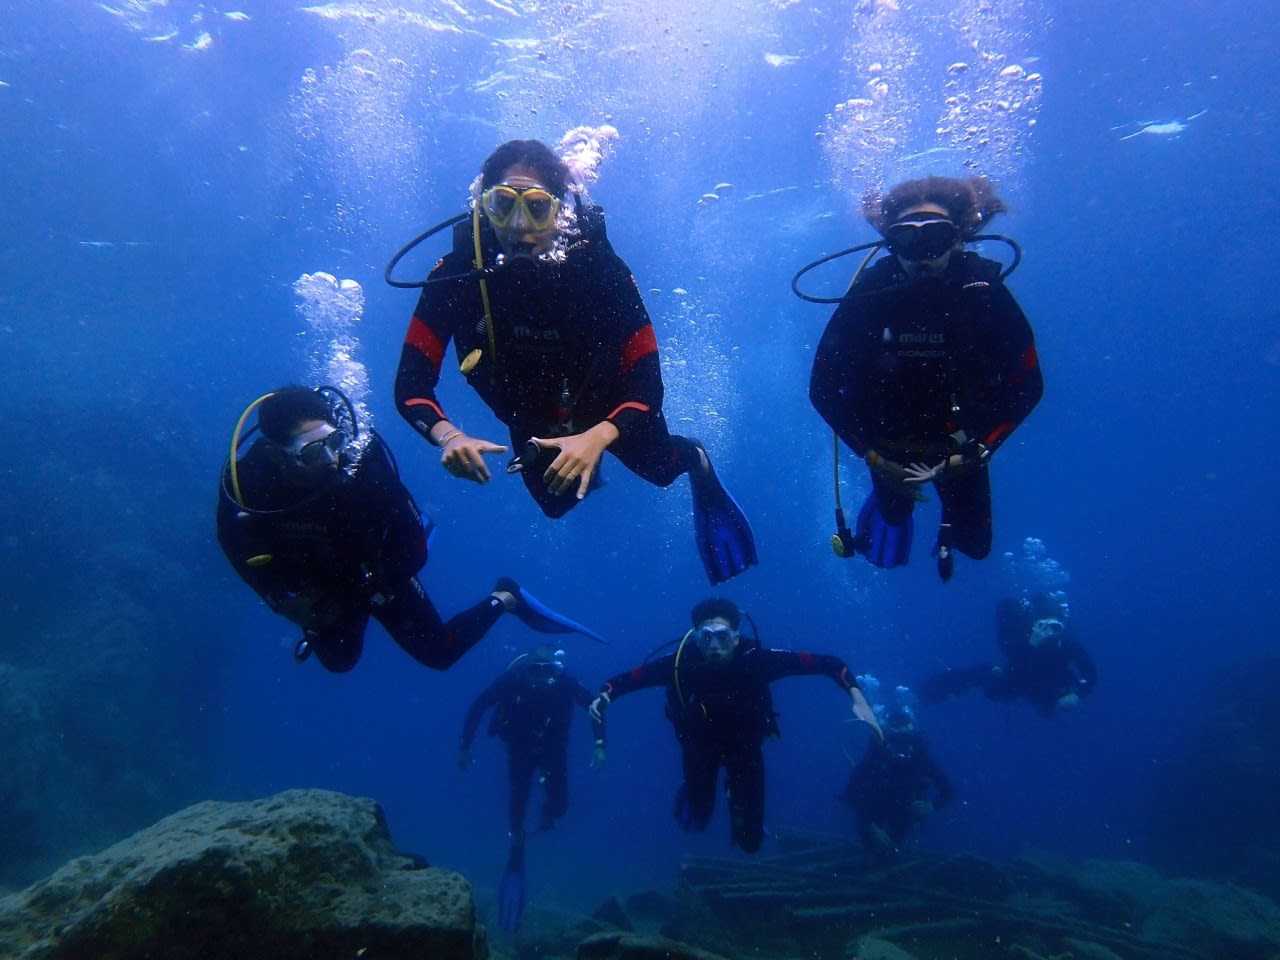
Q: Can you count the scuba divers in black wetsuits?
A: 7